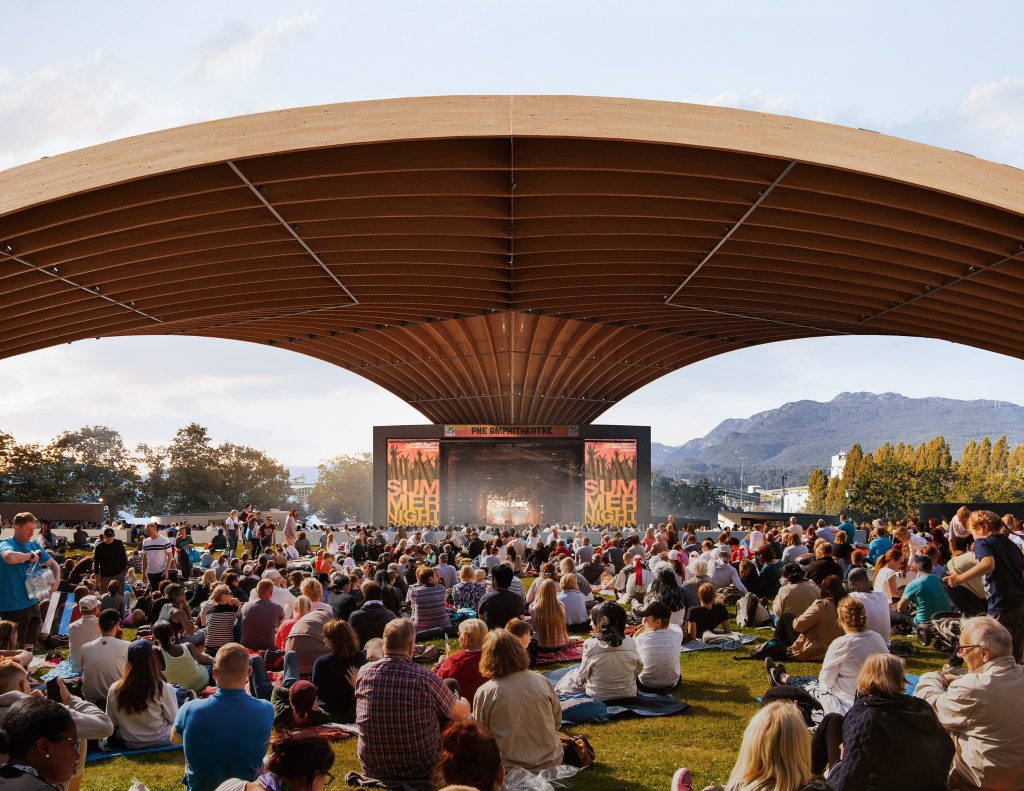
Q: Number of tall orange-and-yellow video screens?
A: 2